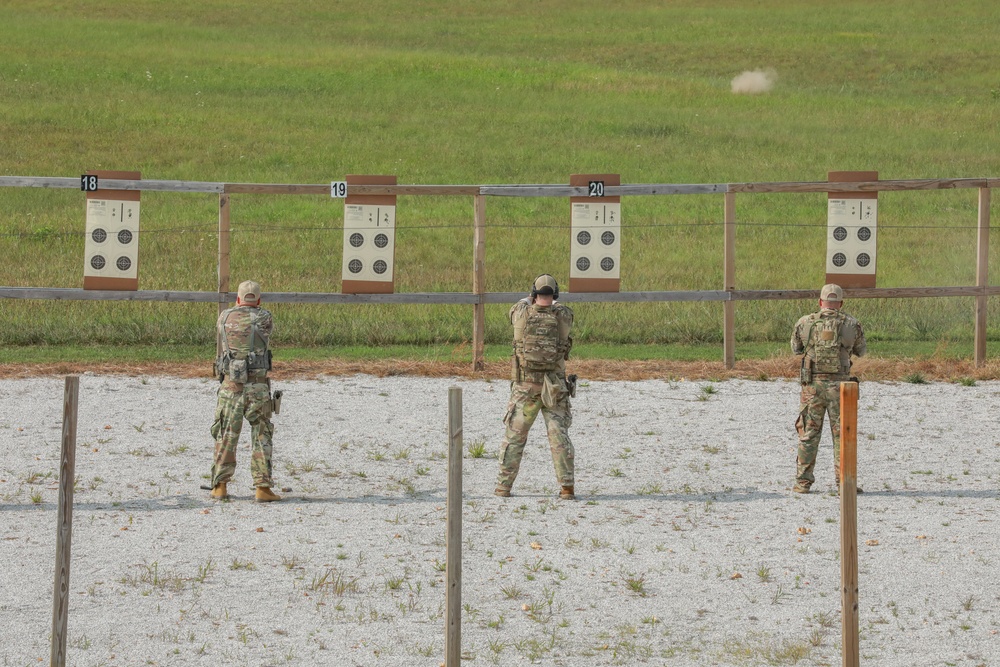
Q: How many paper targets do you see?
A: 4